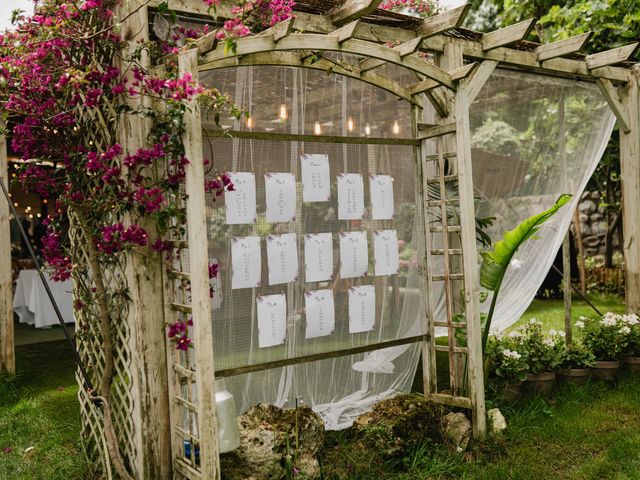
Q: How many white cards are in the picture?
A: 13